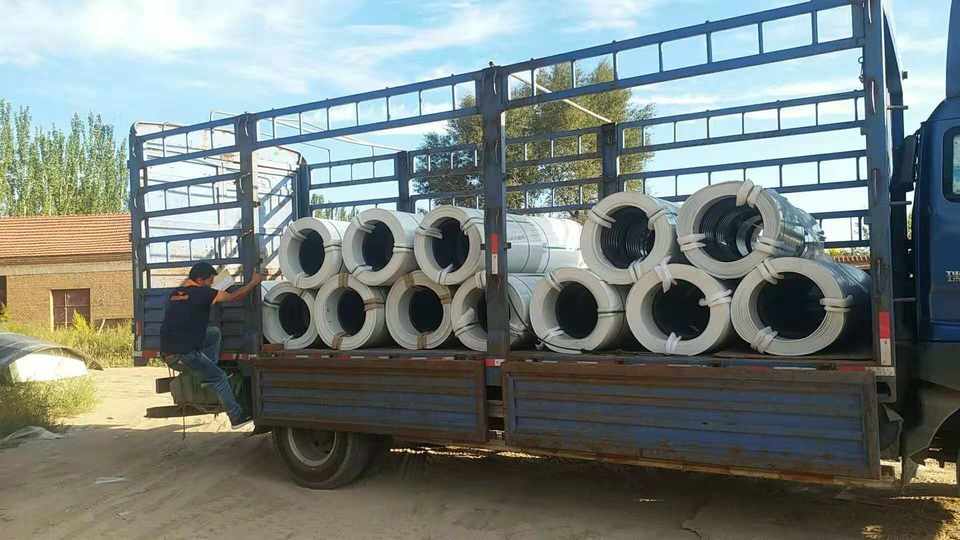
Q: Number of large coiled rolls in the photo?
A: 12